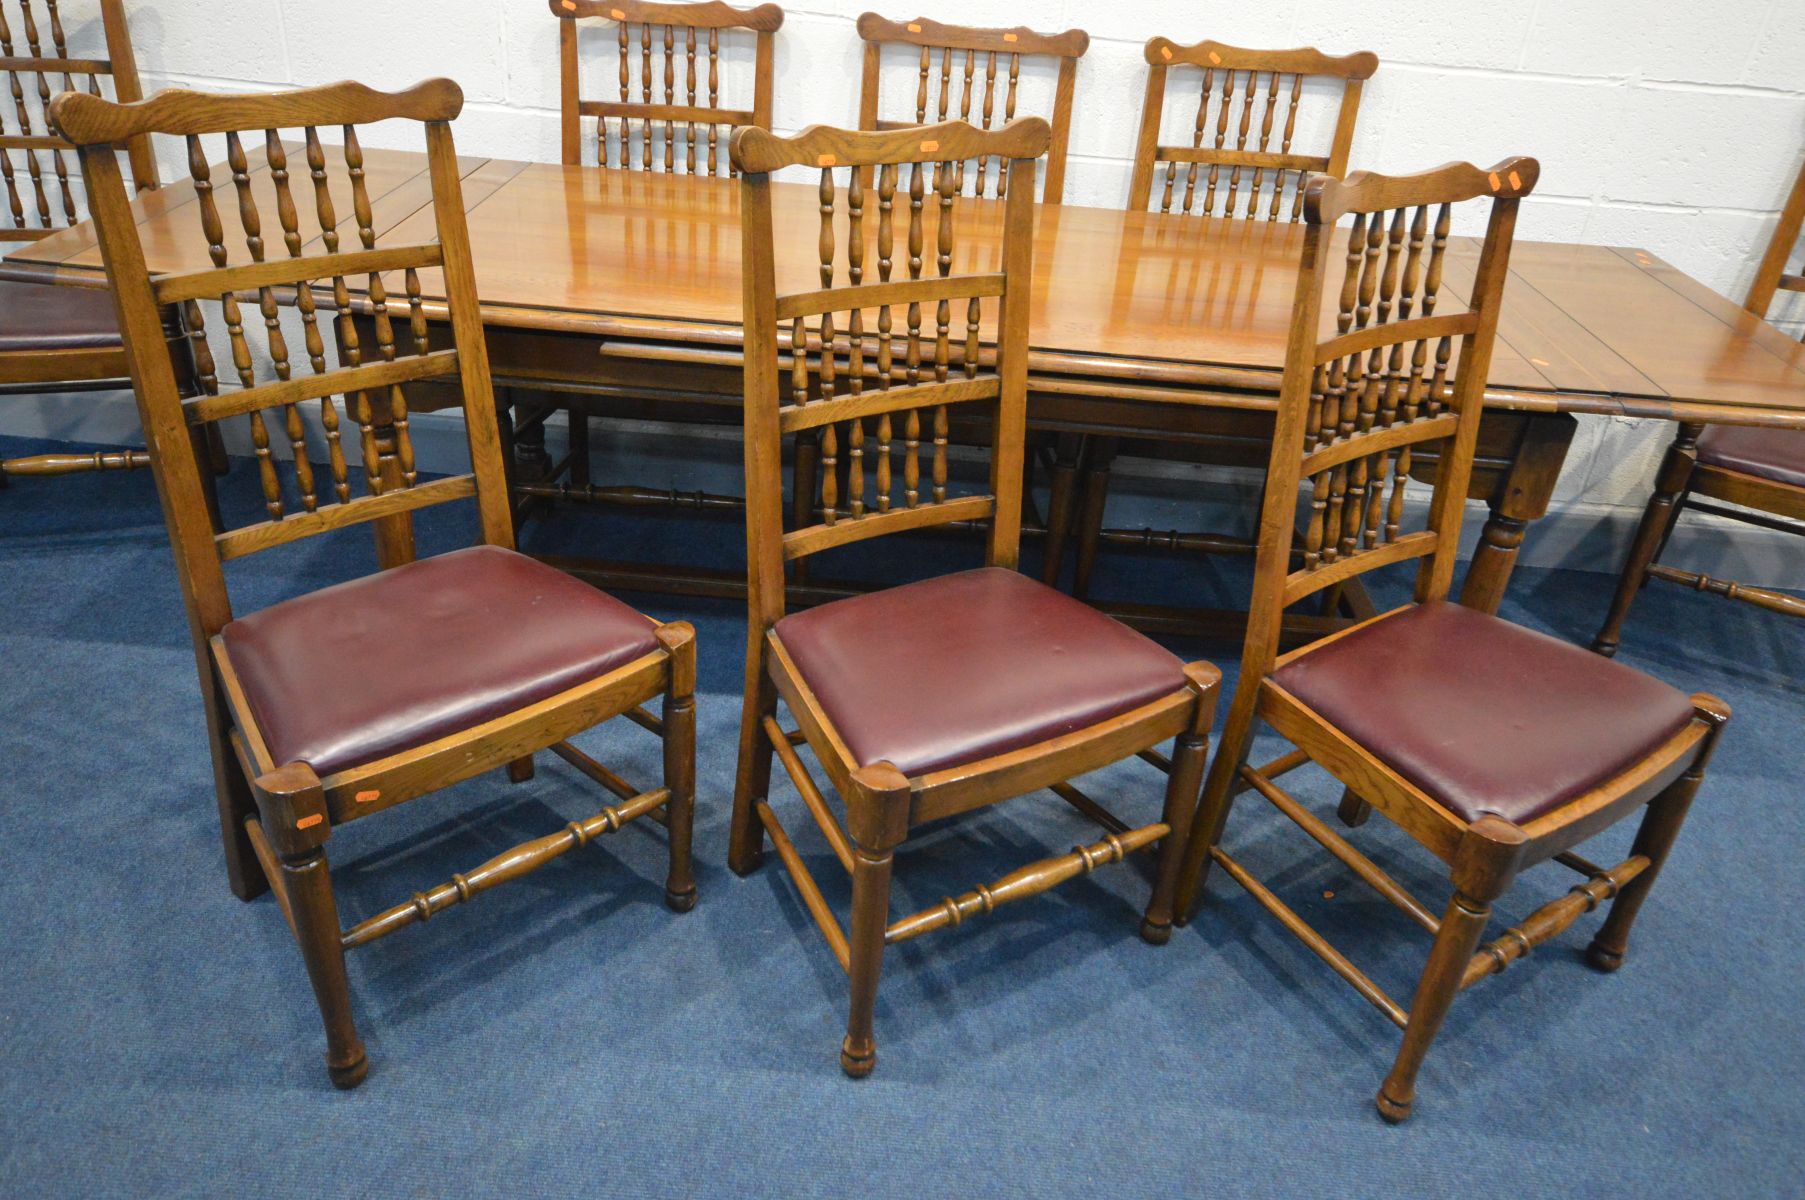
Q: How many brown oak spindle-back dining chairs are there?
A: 8